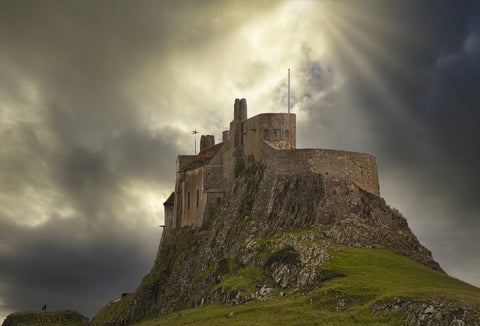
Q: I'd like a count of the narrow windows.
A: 2